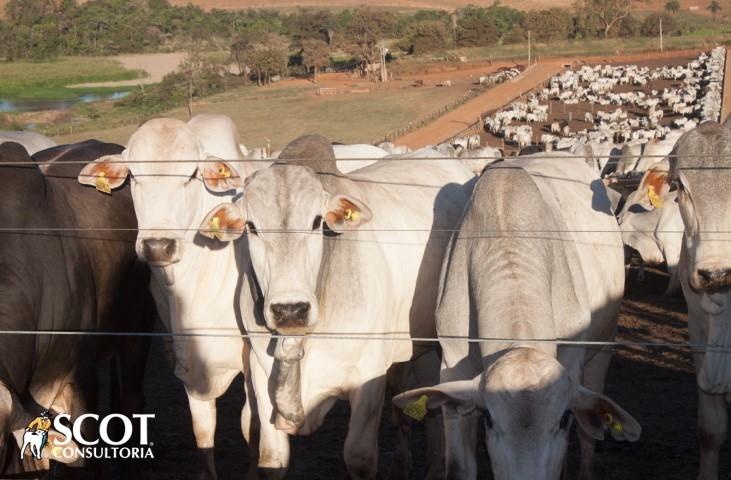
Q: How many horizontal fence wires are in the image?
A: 3